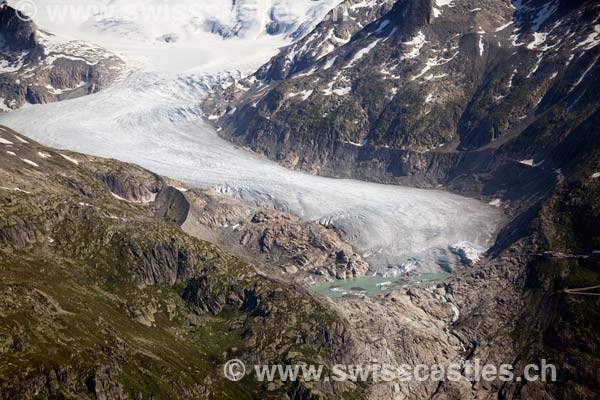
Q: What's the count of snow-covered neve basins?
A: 1